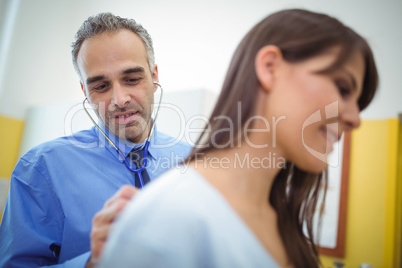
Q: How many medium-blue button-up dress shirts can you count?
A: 1